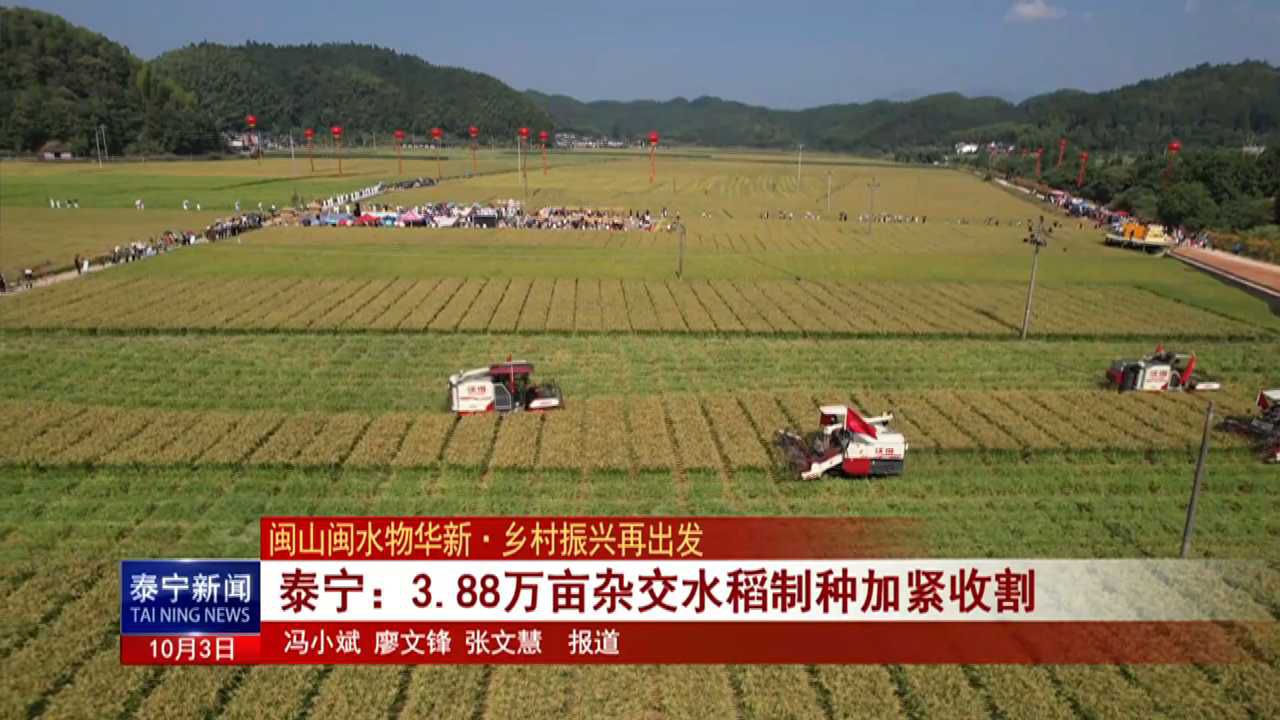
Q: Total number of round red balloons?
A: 13